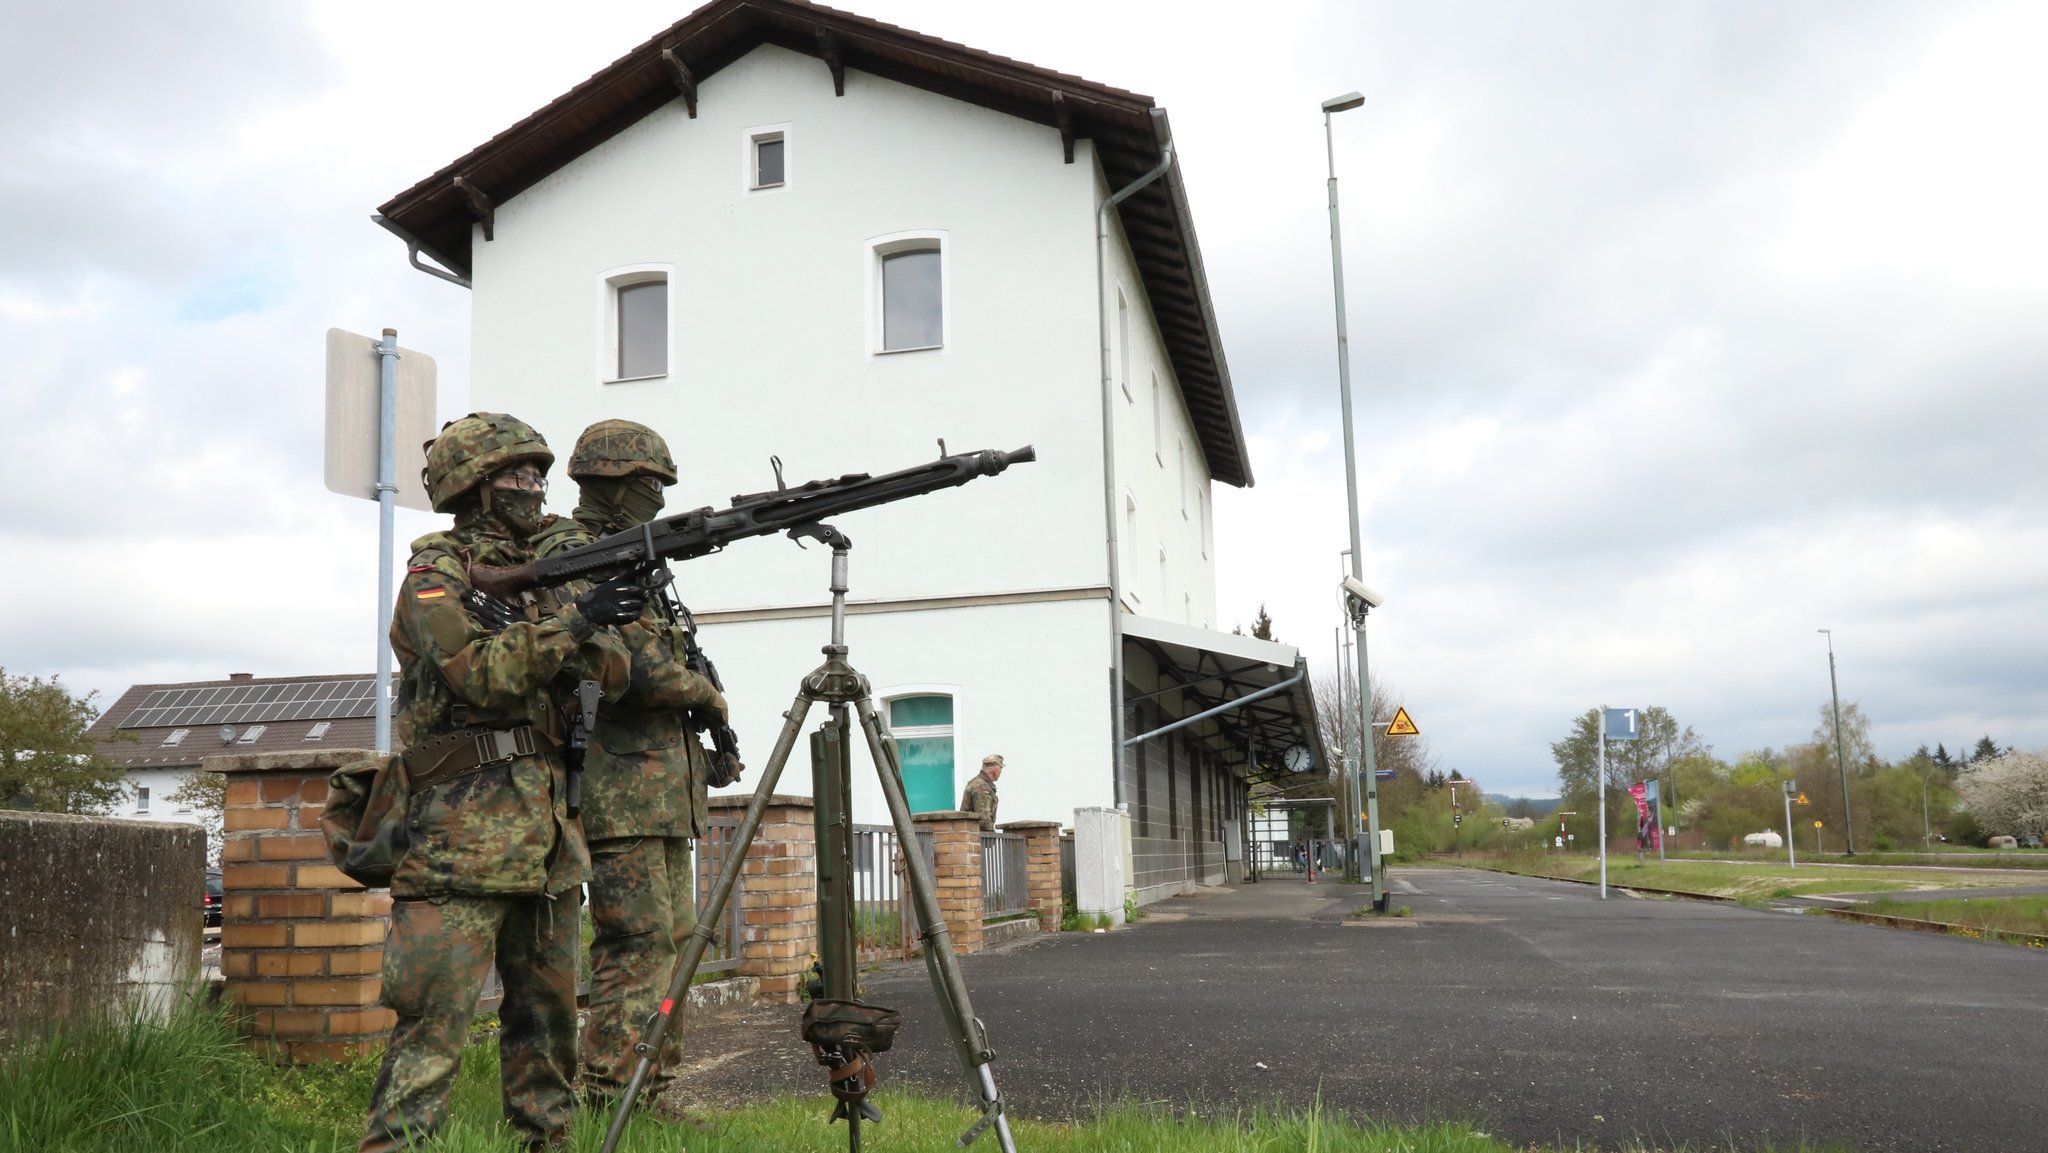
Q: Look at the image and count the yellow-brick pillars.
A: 4